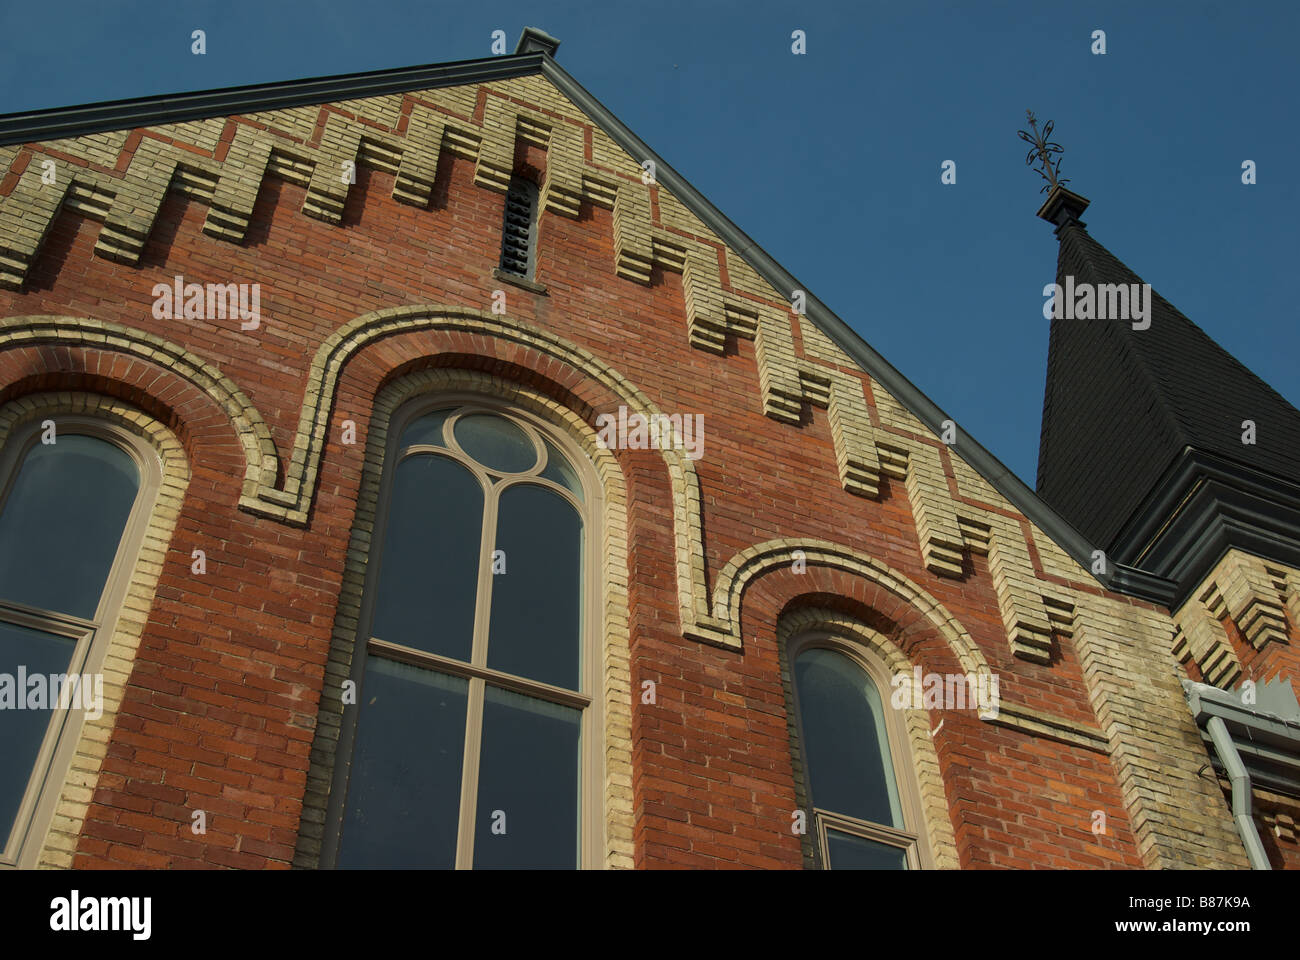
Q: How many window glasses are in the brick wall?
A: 11